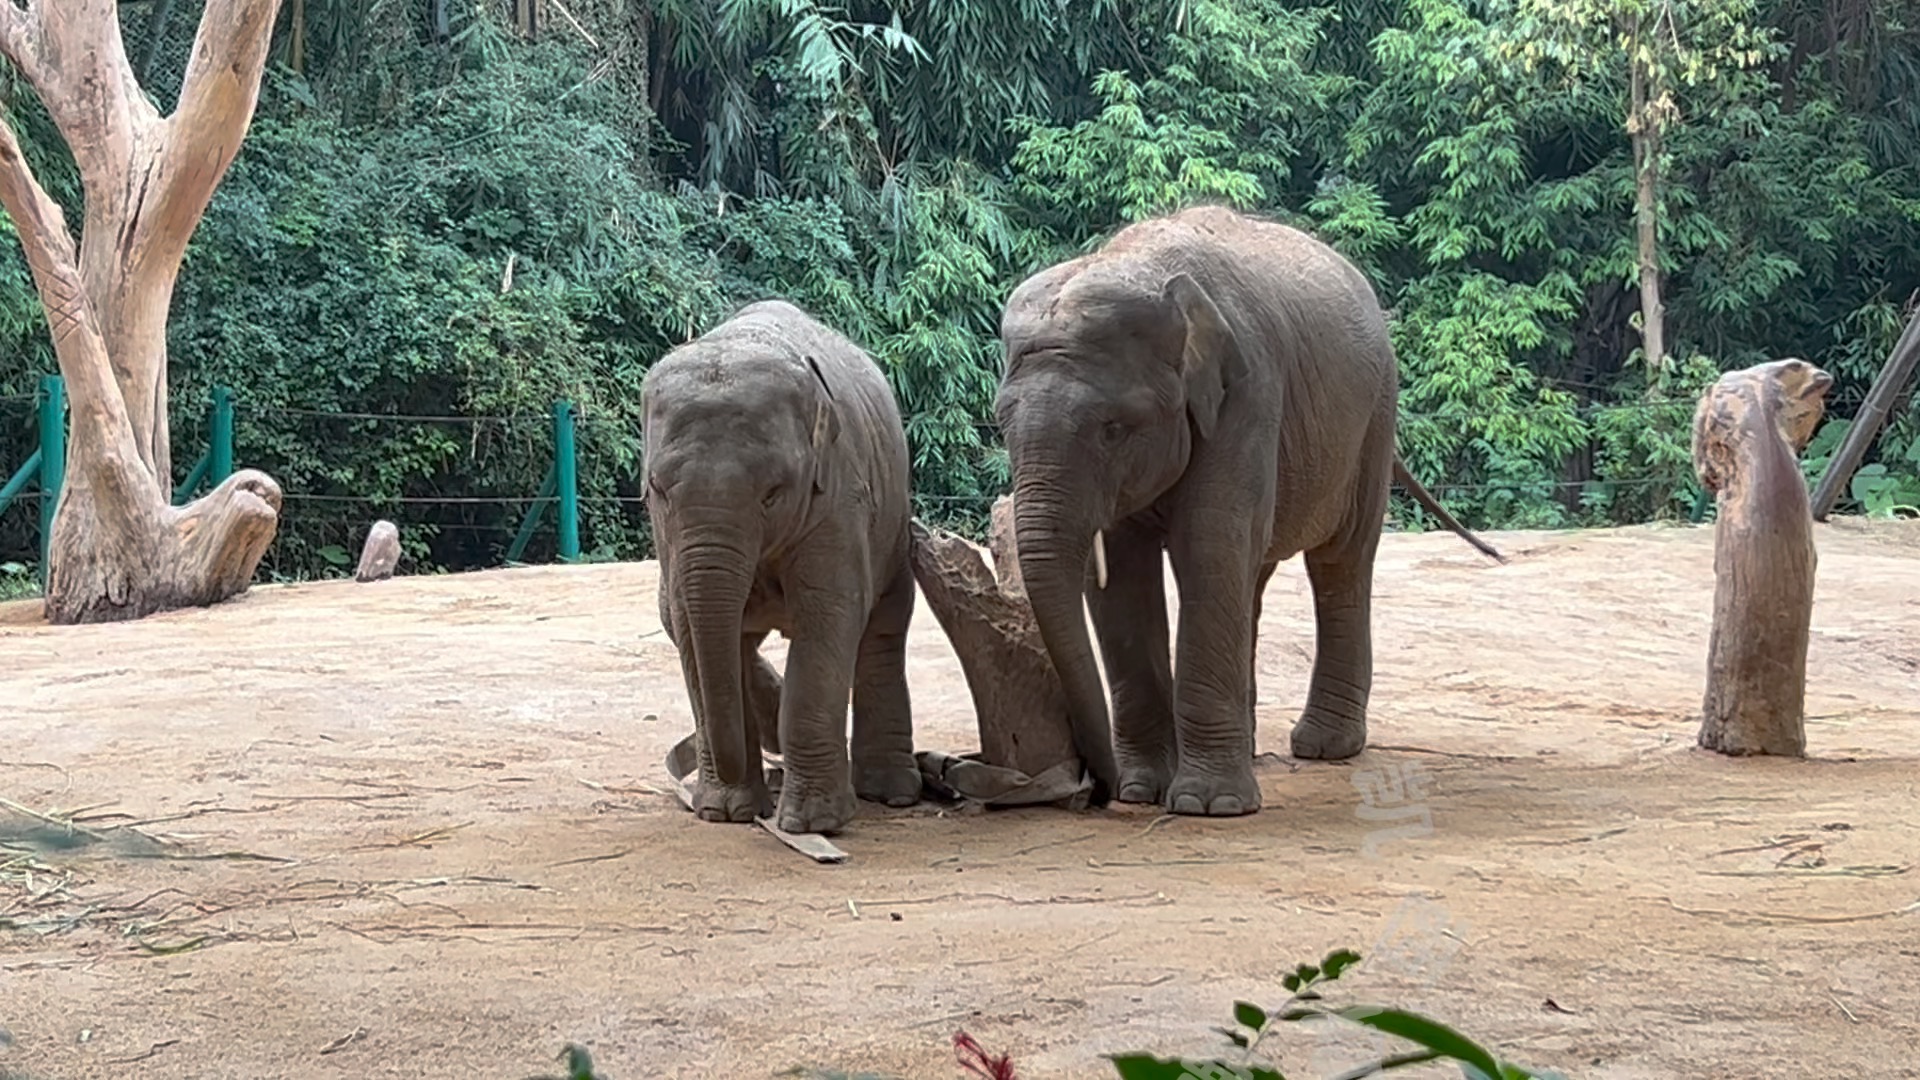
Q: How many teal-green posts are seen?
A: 3